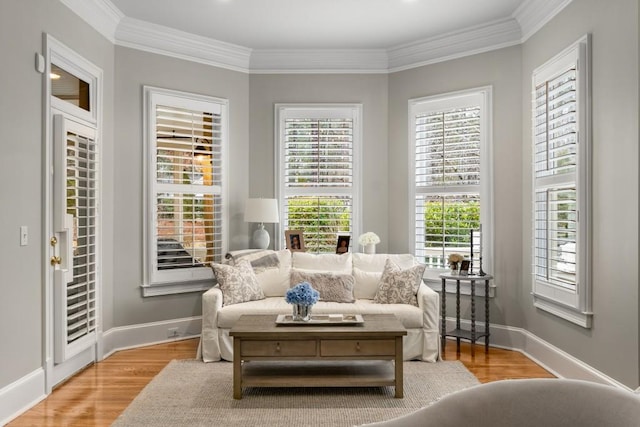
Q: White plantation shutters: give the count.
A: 5